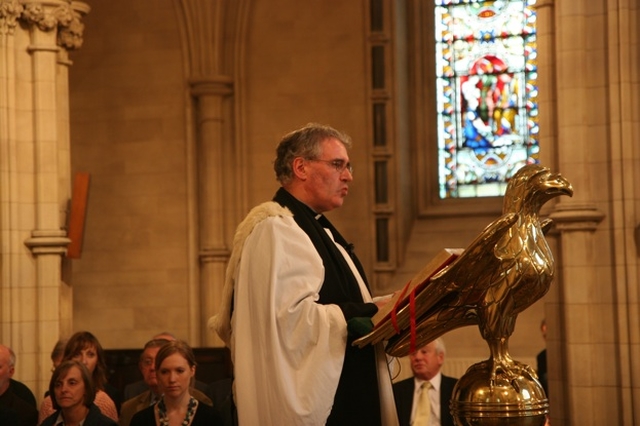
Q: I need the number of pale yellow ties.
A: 1